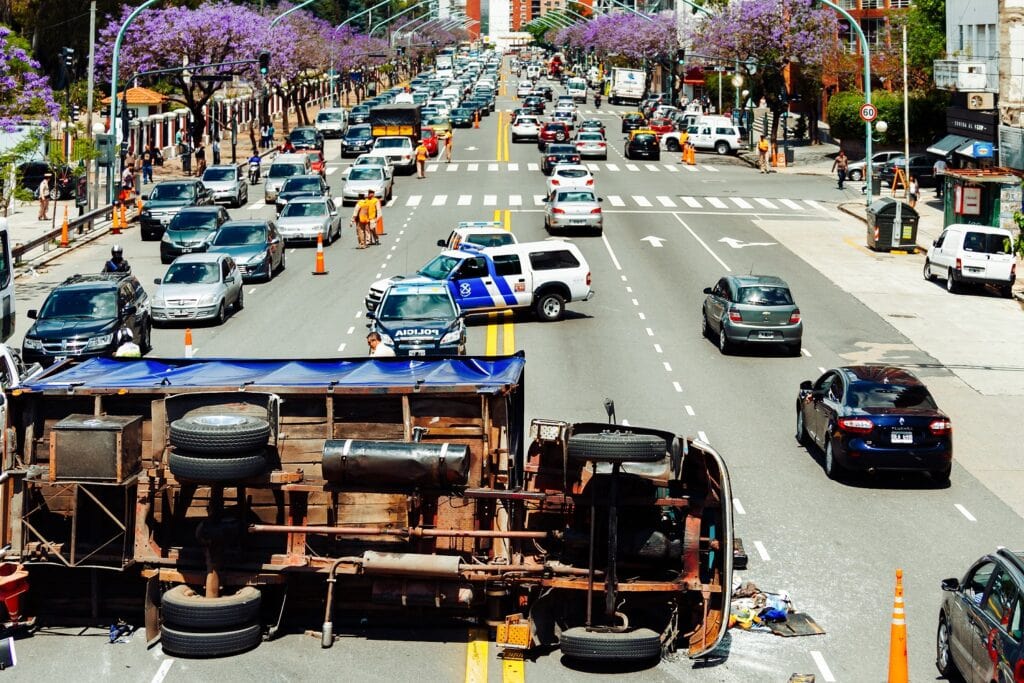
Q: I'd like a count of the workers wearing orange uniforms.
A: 6